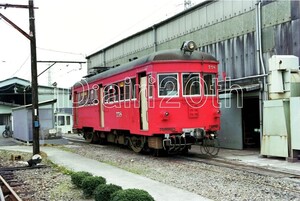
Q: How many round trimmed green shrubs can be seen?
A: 4